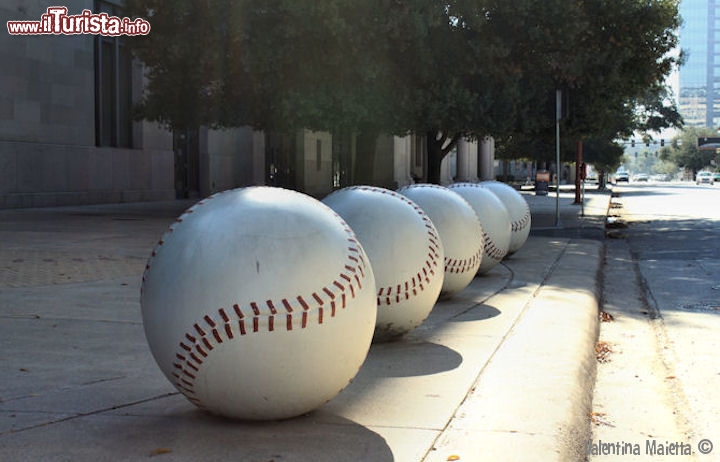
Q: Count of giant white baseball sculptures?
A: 5